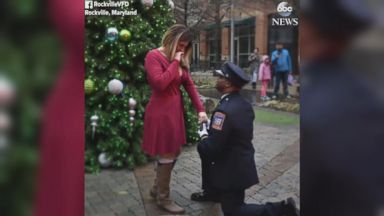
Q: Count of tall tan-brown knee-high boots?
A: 2